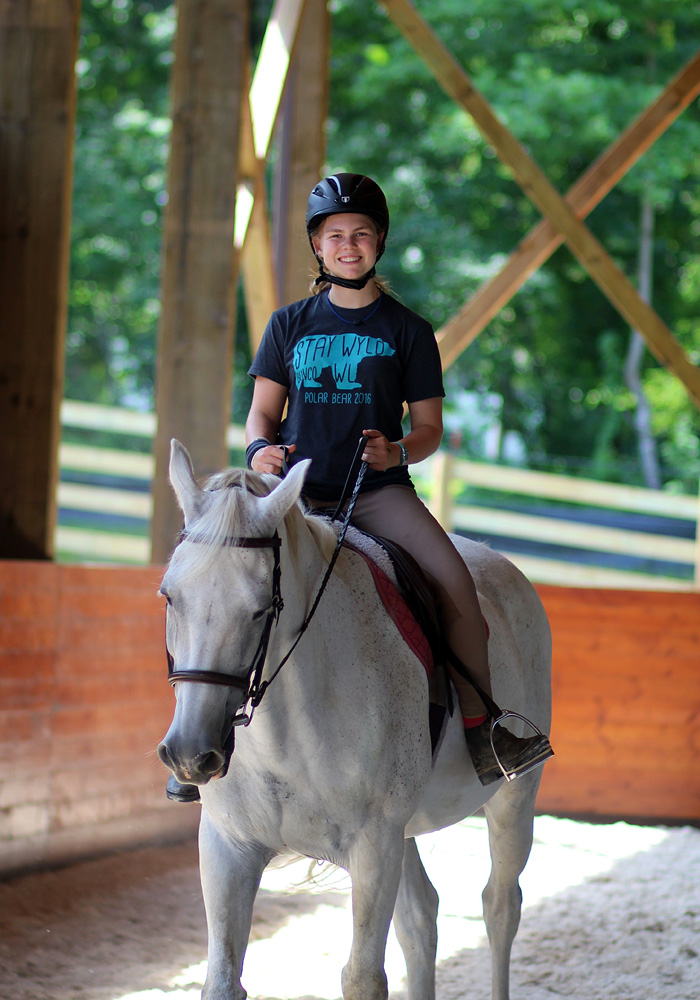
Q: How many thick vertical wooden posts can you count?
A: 3